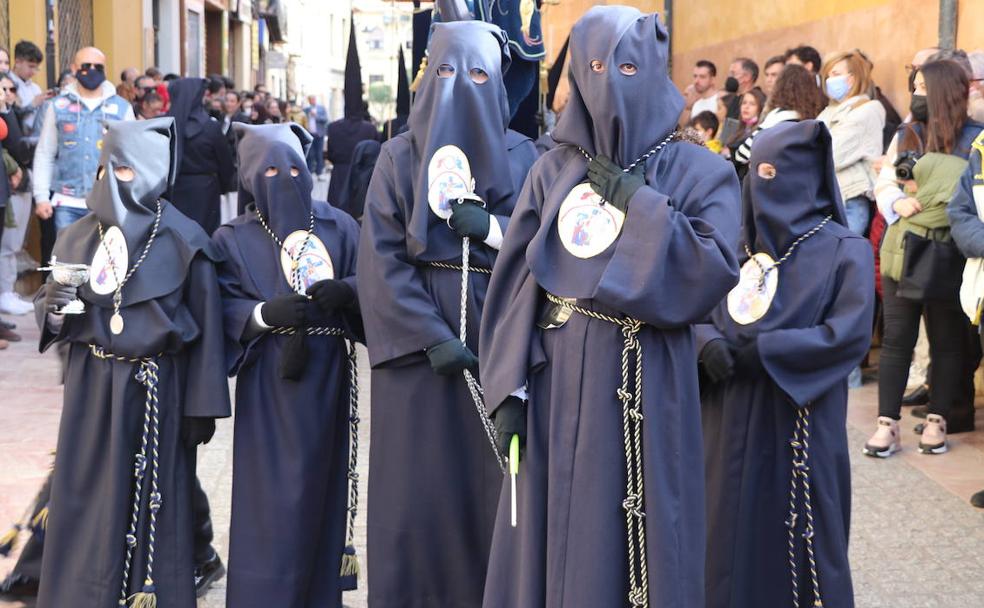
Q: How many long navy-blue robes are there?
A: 5